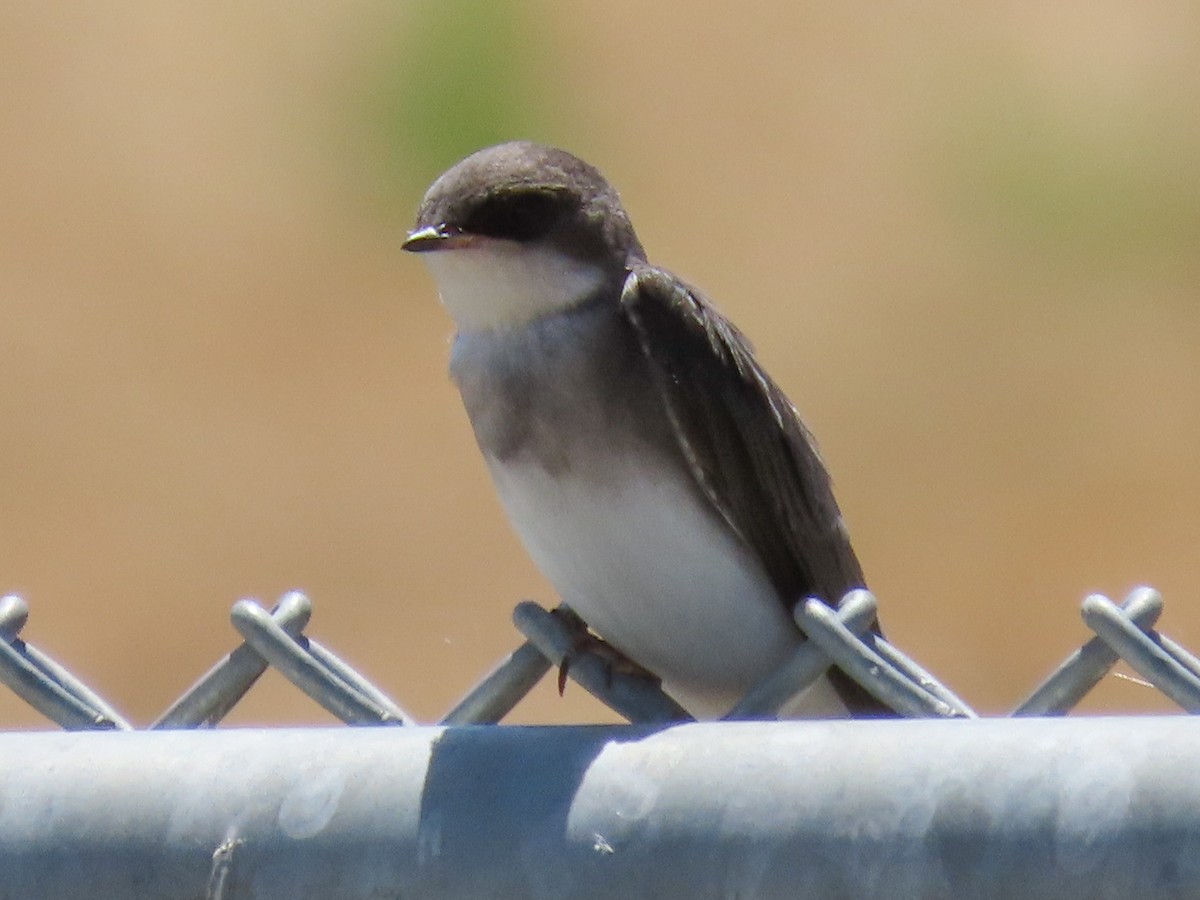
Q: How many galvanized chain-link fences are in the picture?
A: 1